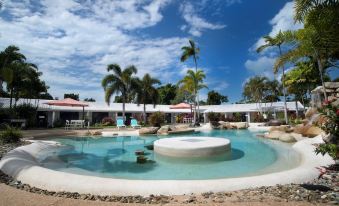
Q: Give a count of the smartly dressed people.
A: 0